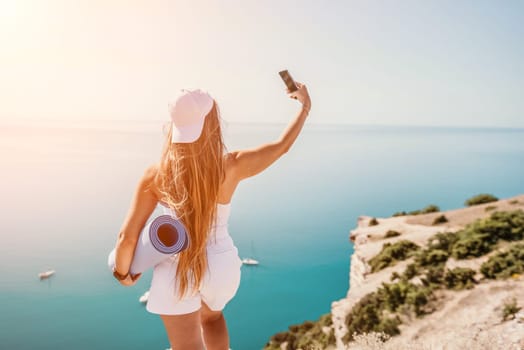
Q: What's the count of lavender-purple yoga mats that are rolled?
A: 1